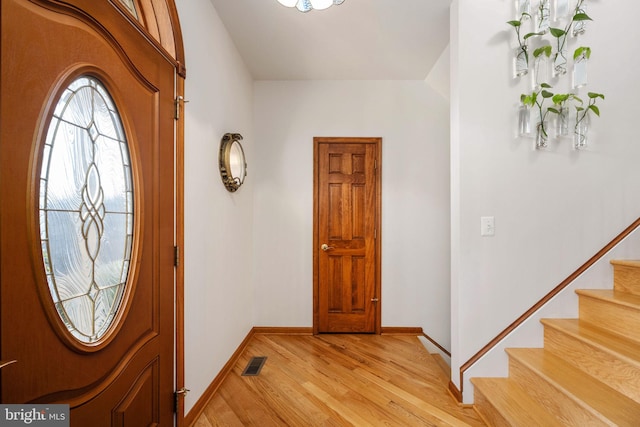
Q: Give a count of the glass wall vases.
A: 12